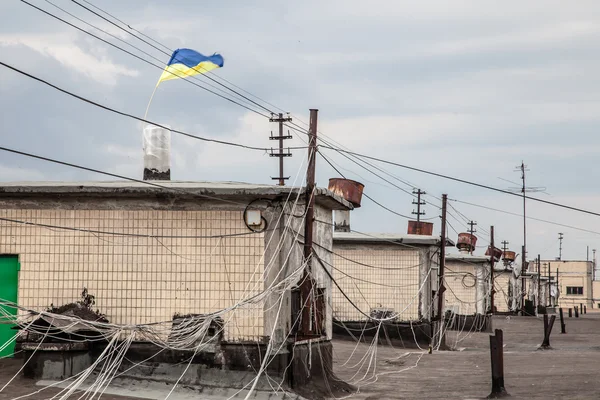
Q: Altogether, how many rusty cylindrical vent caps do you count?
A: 5